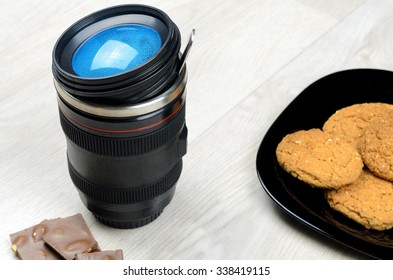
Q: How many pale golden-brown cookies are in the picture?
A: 4